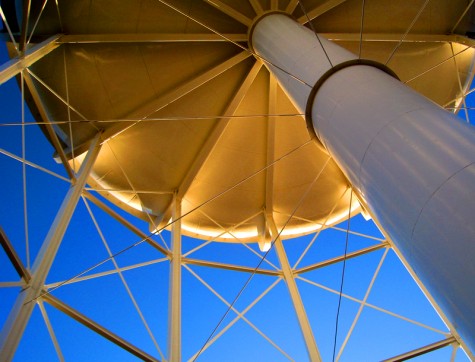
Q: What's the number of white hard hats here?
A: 0